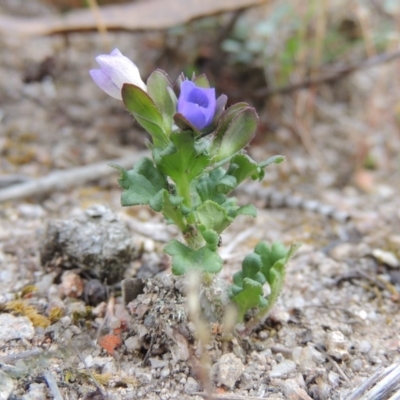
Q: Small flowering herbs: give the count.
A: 1